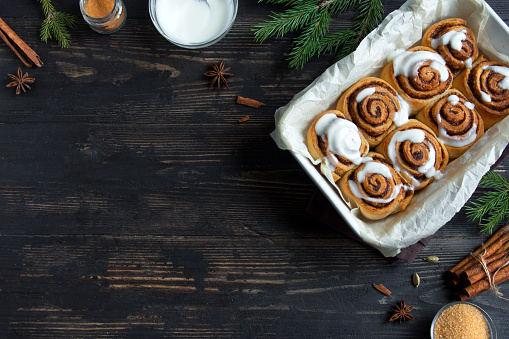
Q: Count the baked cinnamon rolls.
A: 8